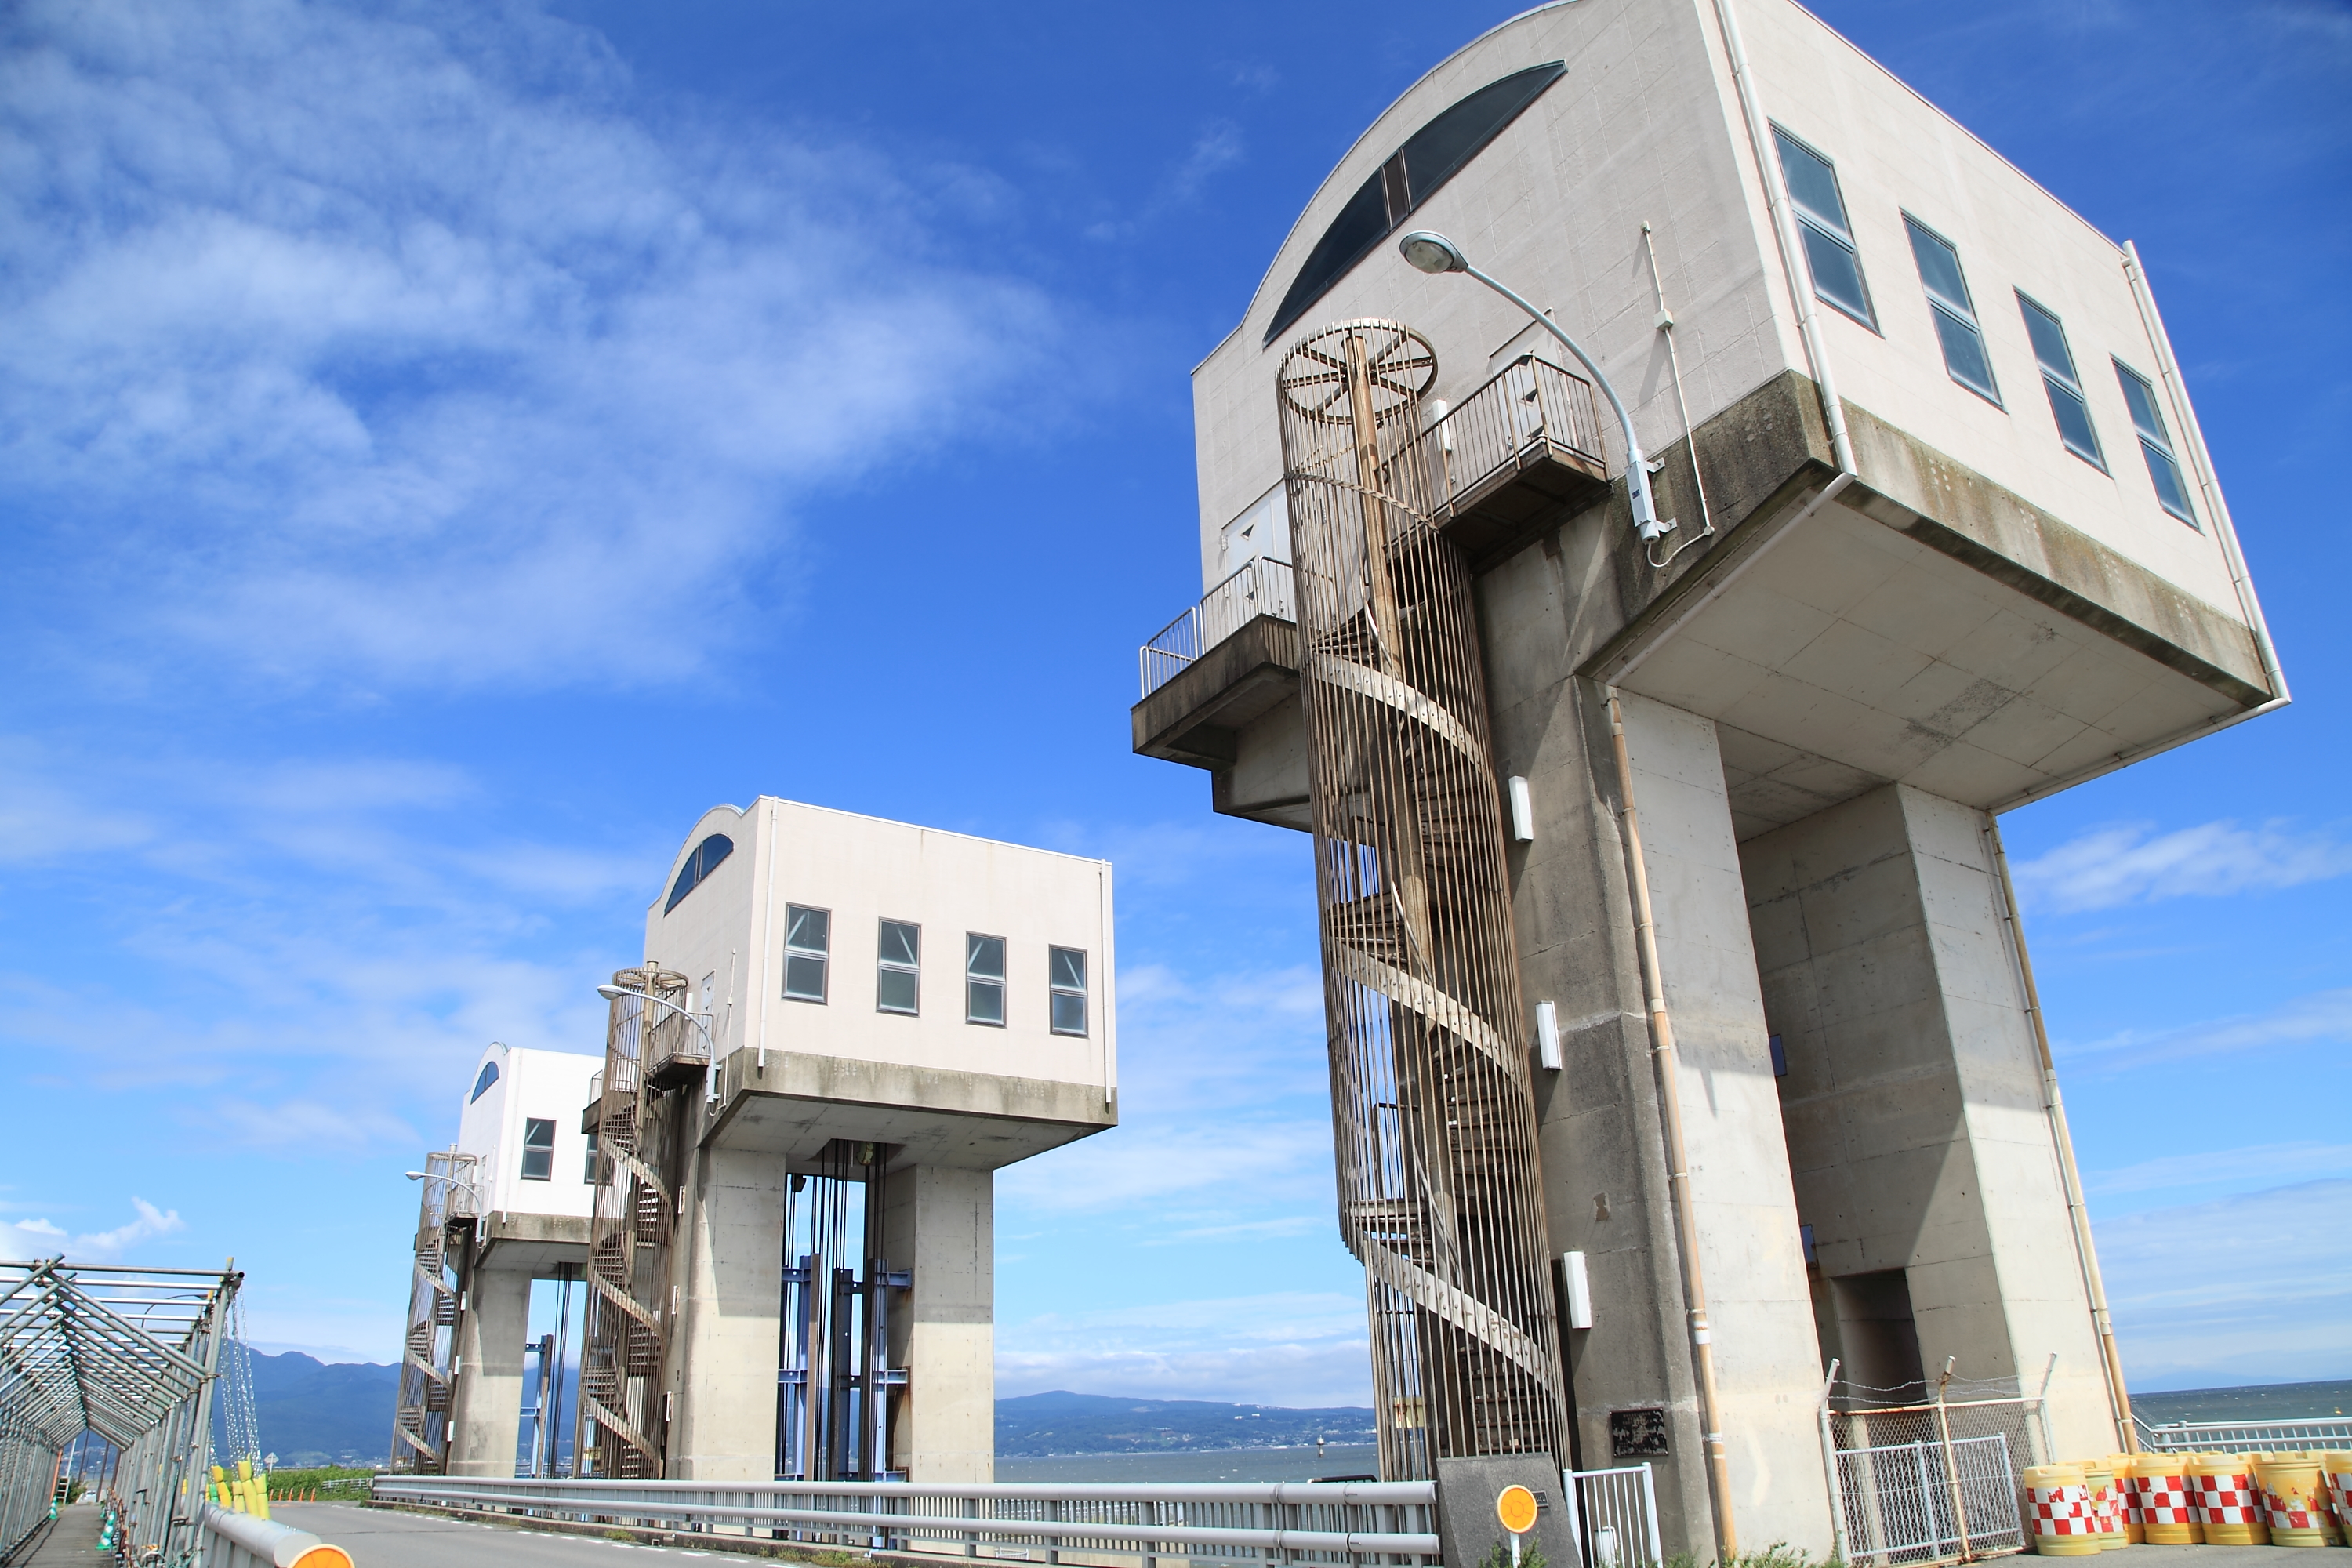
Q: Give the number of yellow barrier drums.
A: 7